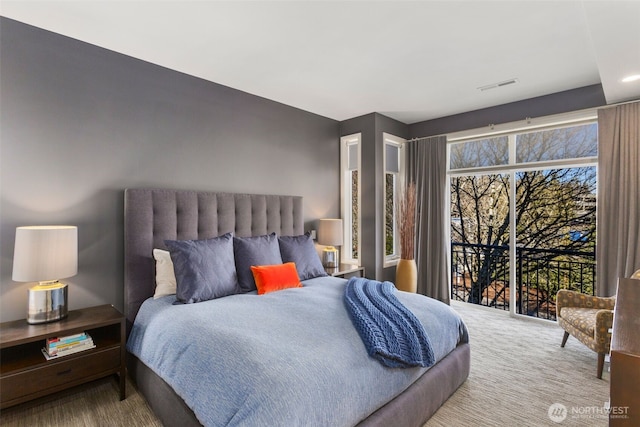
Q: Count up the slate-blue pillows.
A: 3